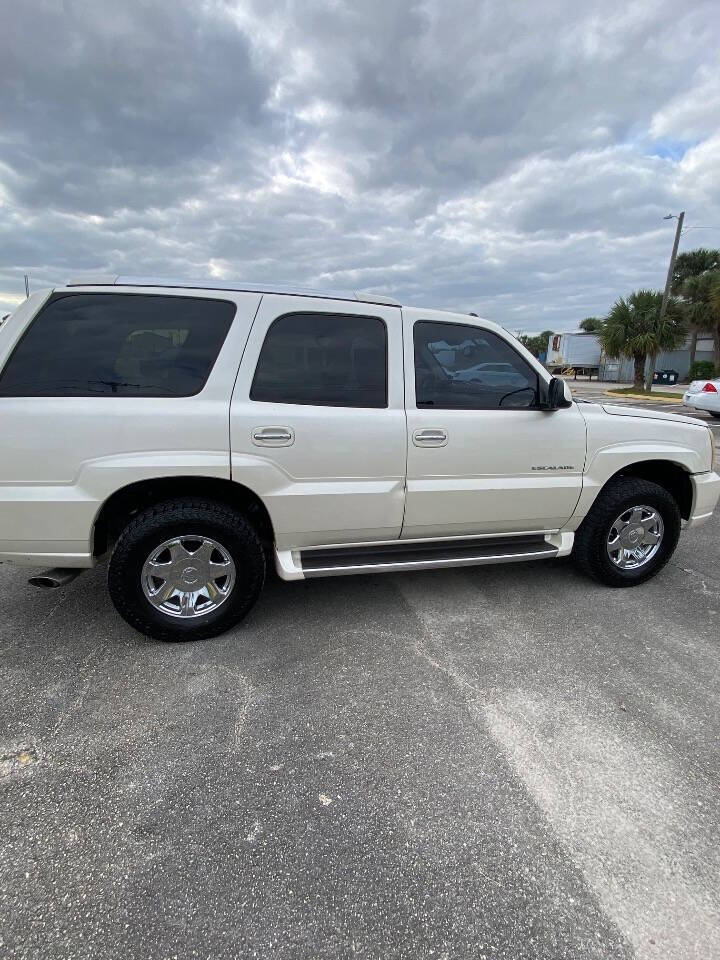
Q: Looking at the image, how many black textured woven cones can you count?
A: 0